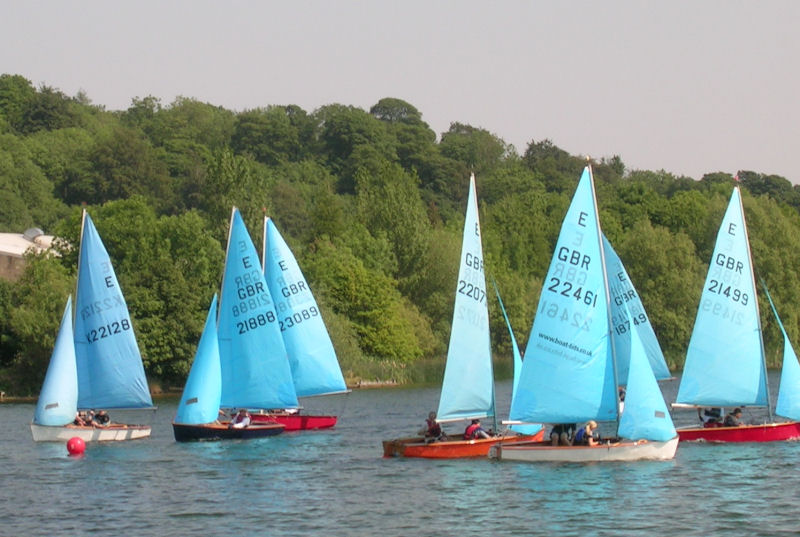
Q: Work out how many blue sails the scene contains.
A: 12